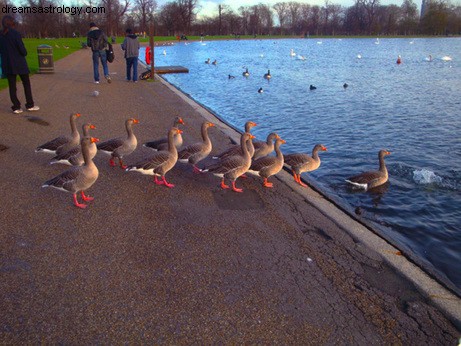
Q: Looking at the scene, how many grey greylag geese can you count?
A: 13